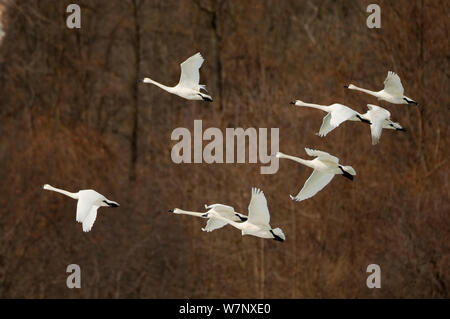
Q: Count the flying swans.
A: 8